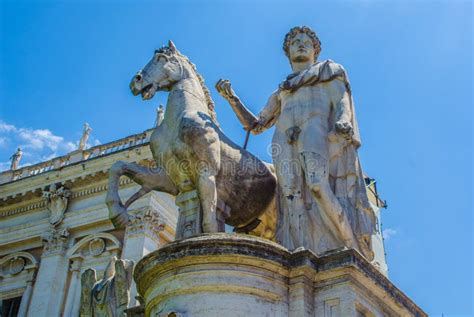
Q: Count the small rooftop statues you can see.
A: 3